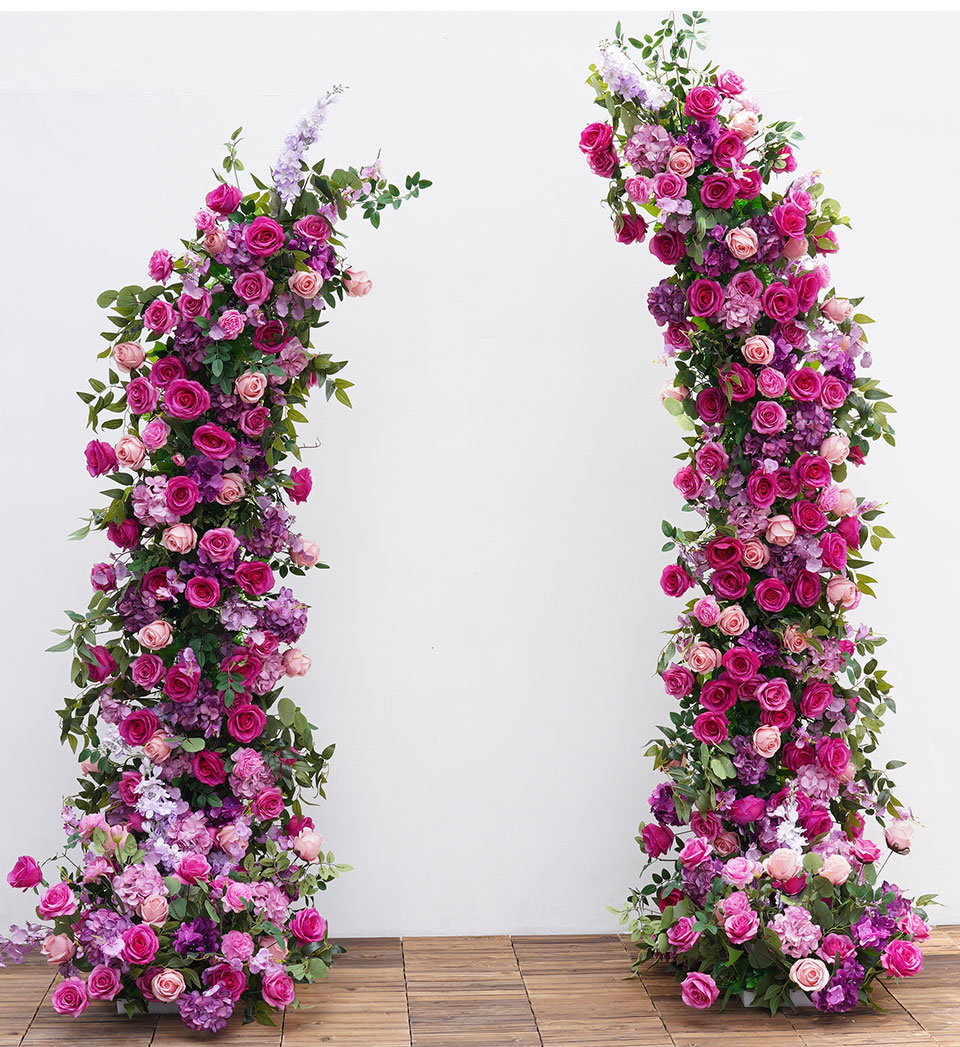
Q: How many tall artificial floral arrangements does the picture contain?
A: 2